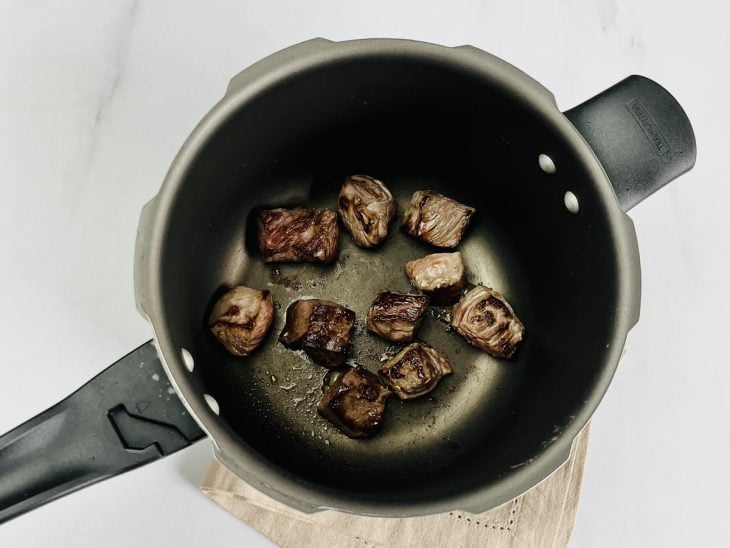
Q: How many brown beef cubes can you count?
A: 10